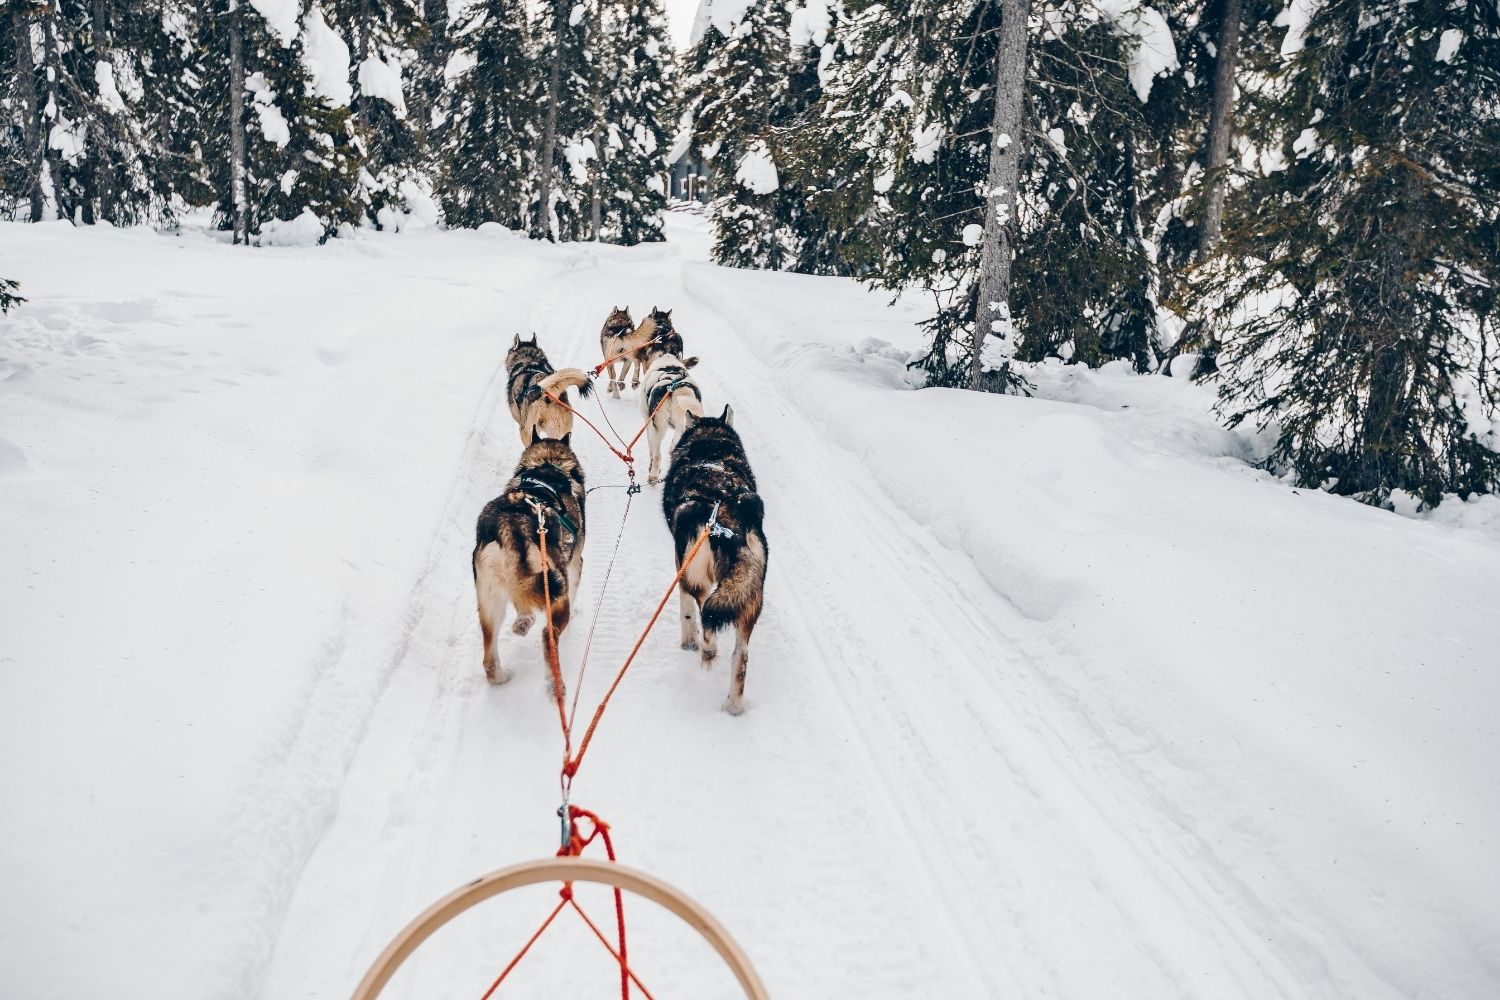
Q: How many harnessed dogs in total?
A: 6